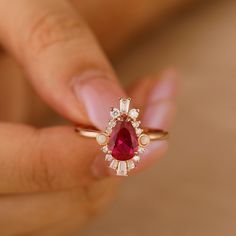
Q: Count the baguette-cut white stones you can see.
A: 4